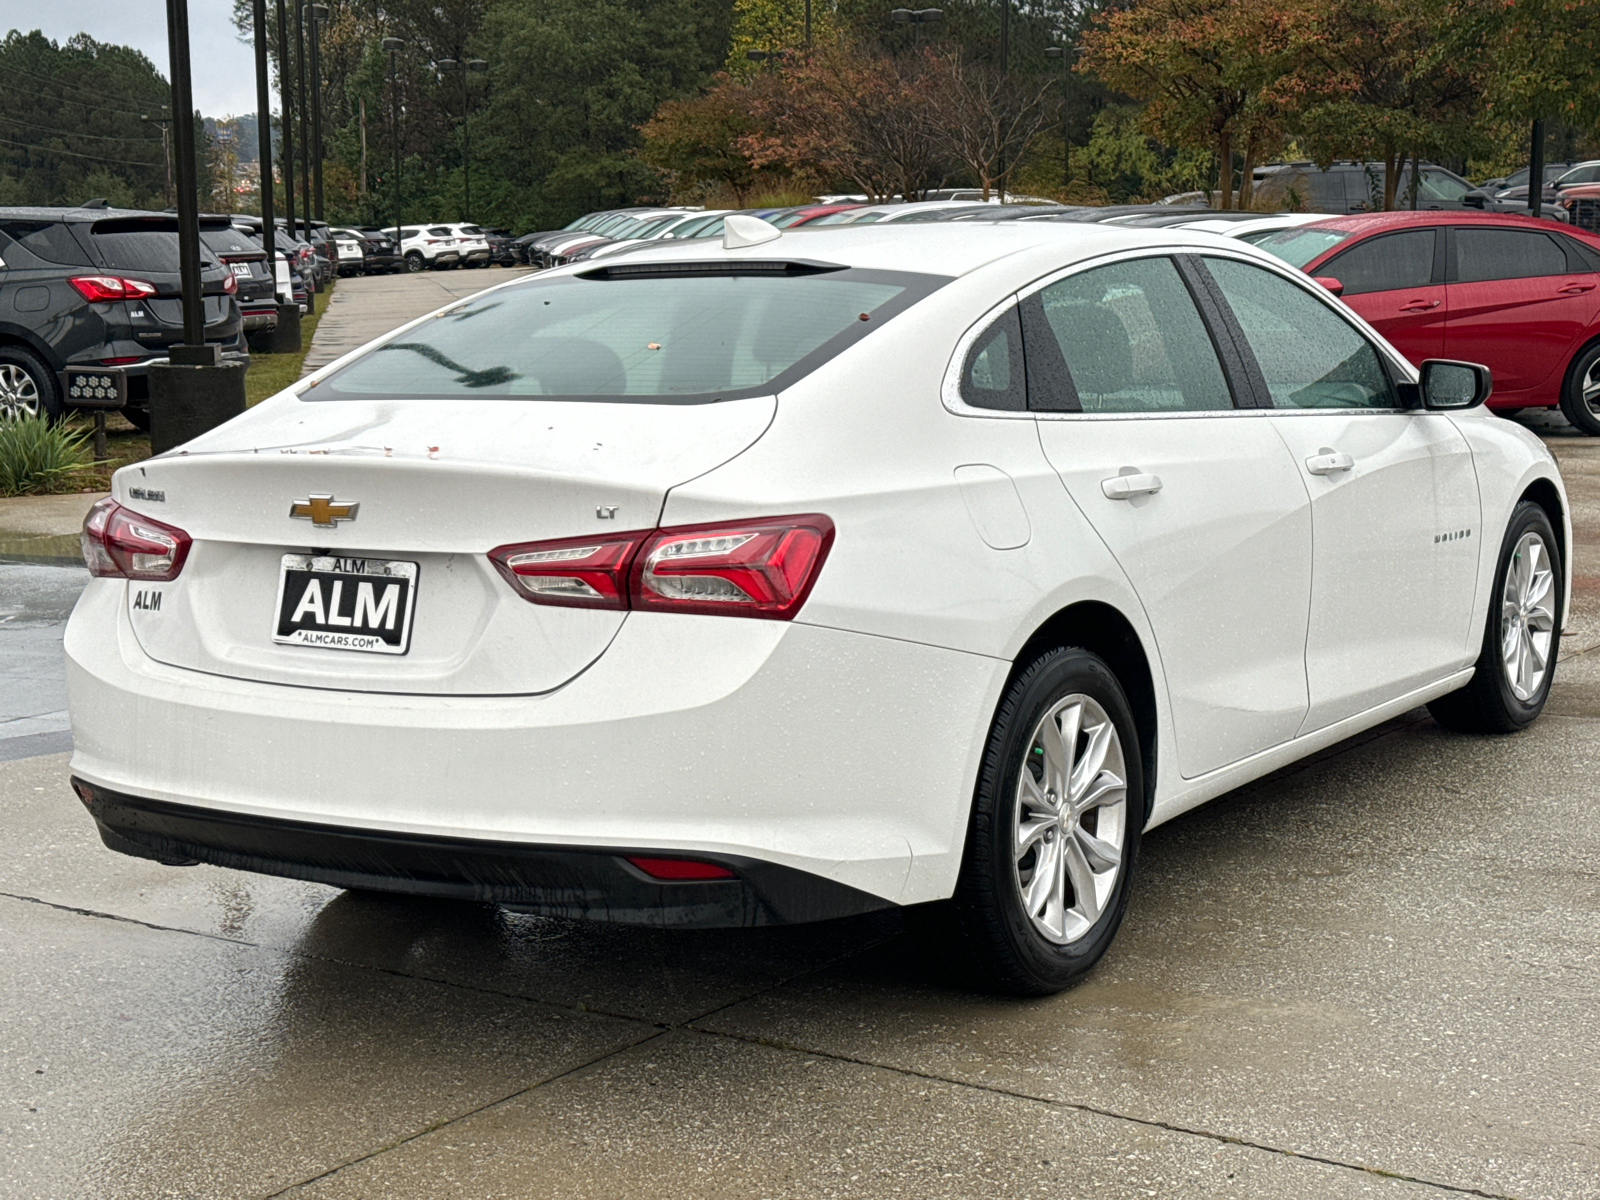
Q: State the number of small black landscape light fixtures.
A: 1